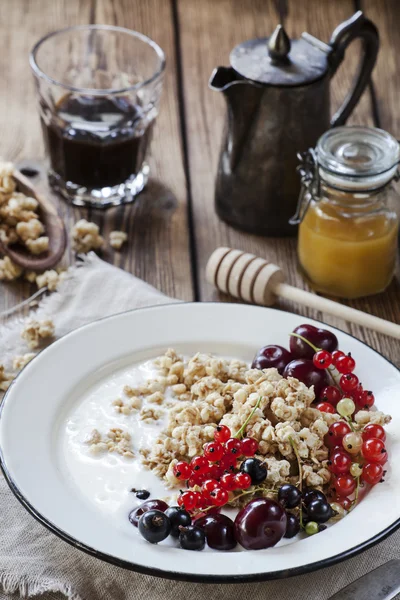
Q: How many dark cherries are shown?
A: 6